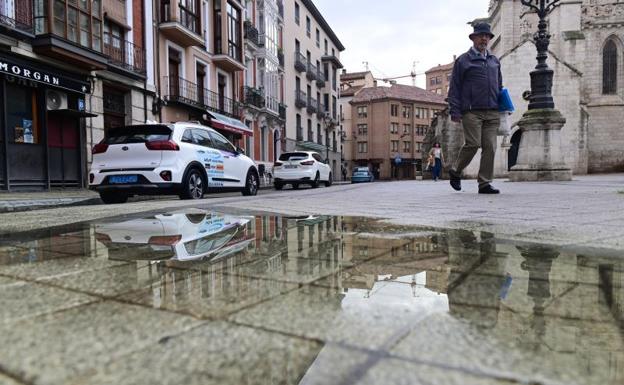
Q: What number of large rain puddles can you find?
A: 1